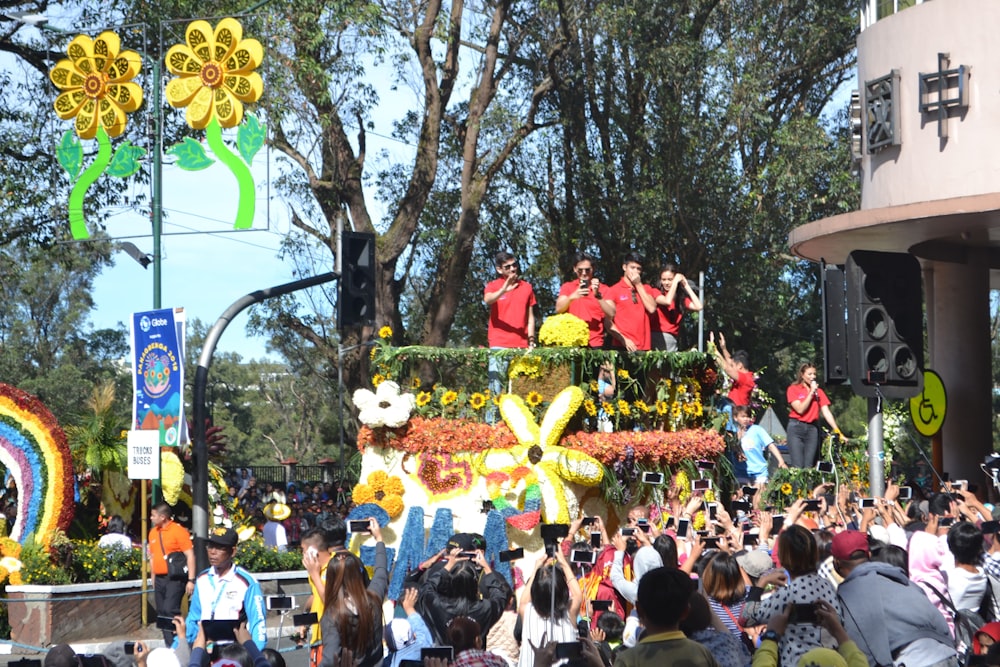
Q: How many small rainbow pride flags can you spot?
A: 0